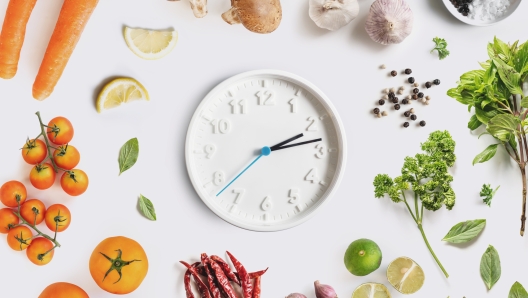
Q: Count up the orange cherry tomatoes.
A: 11